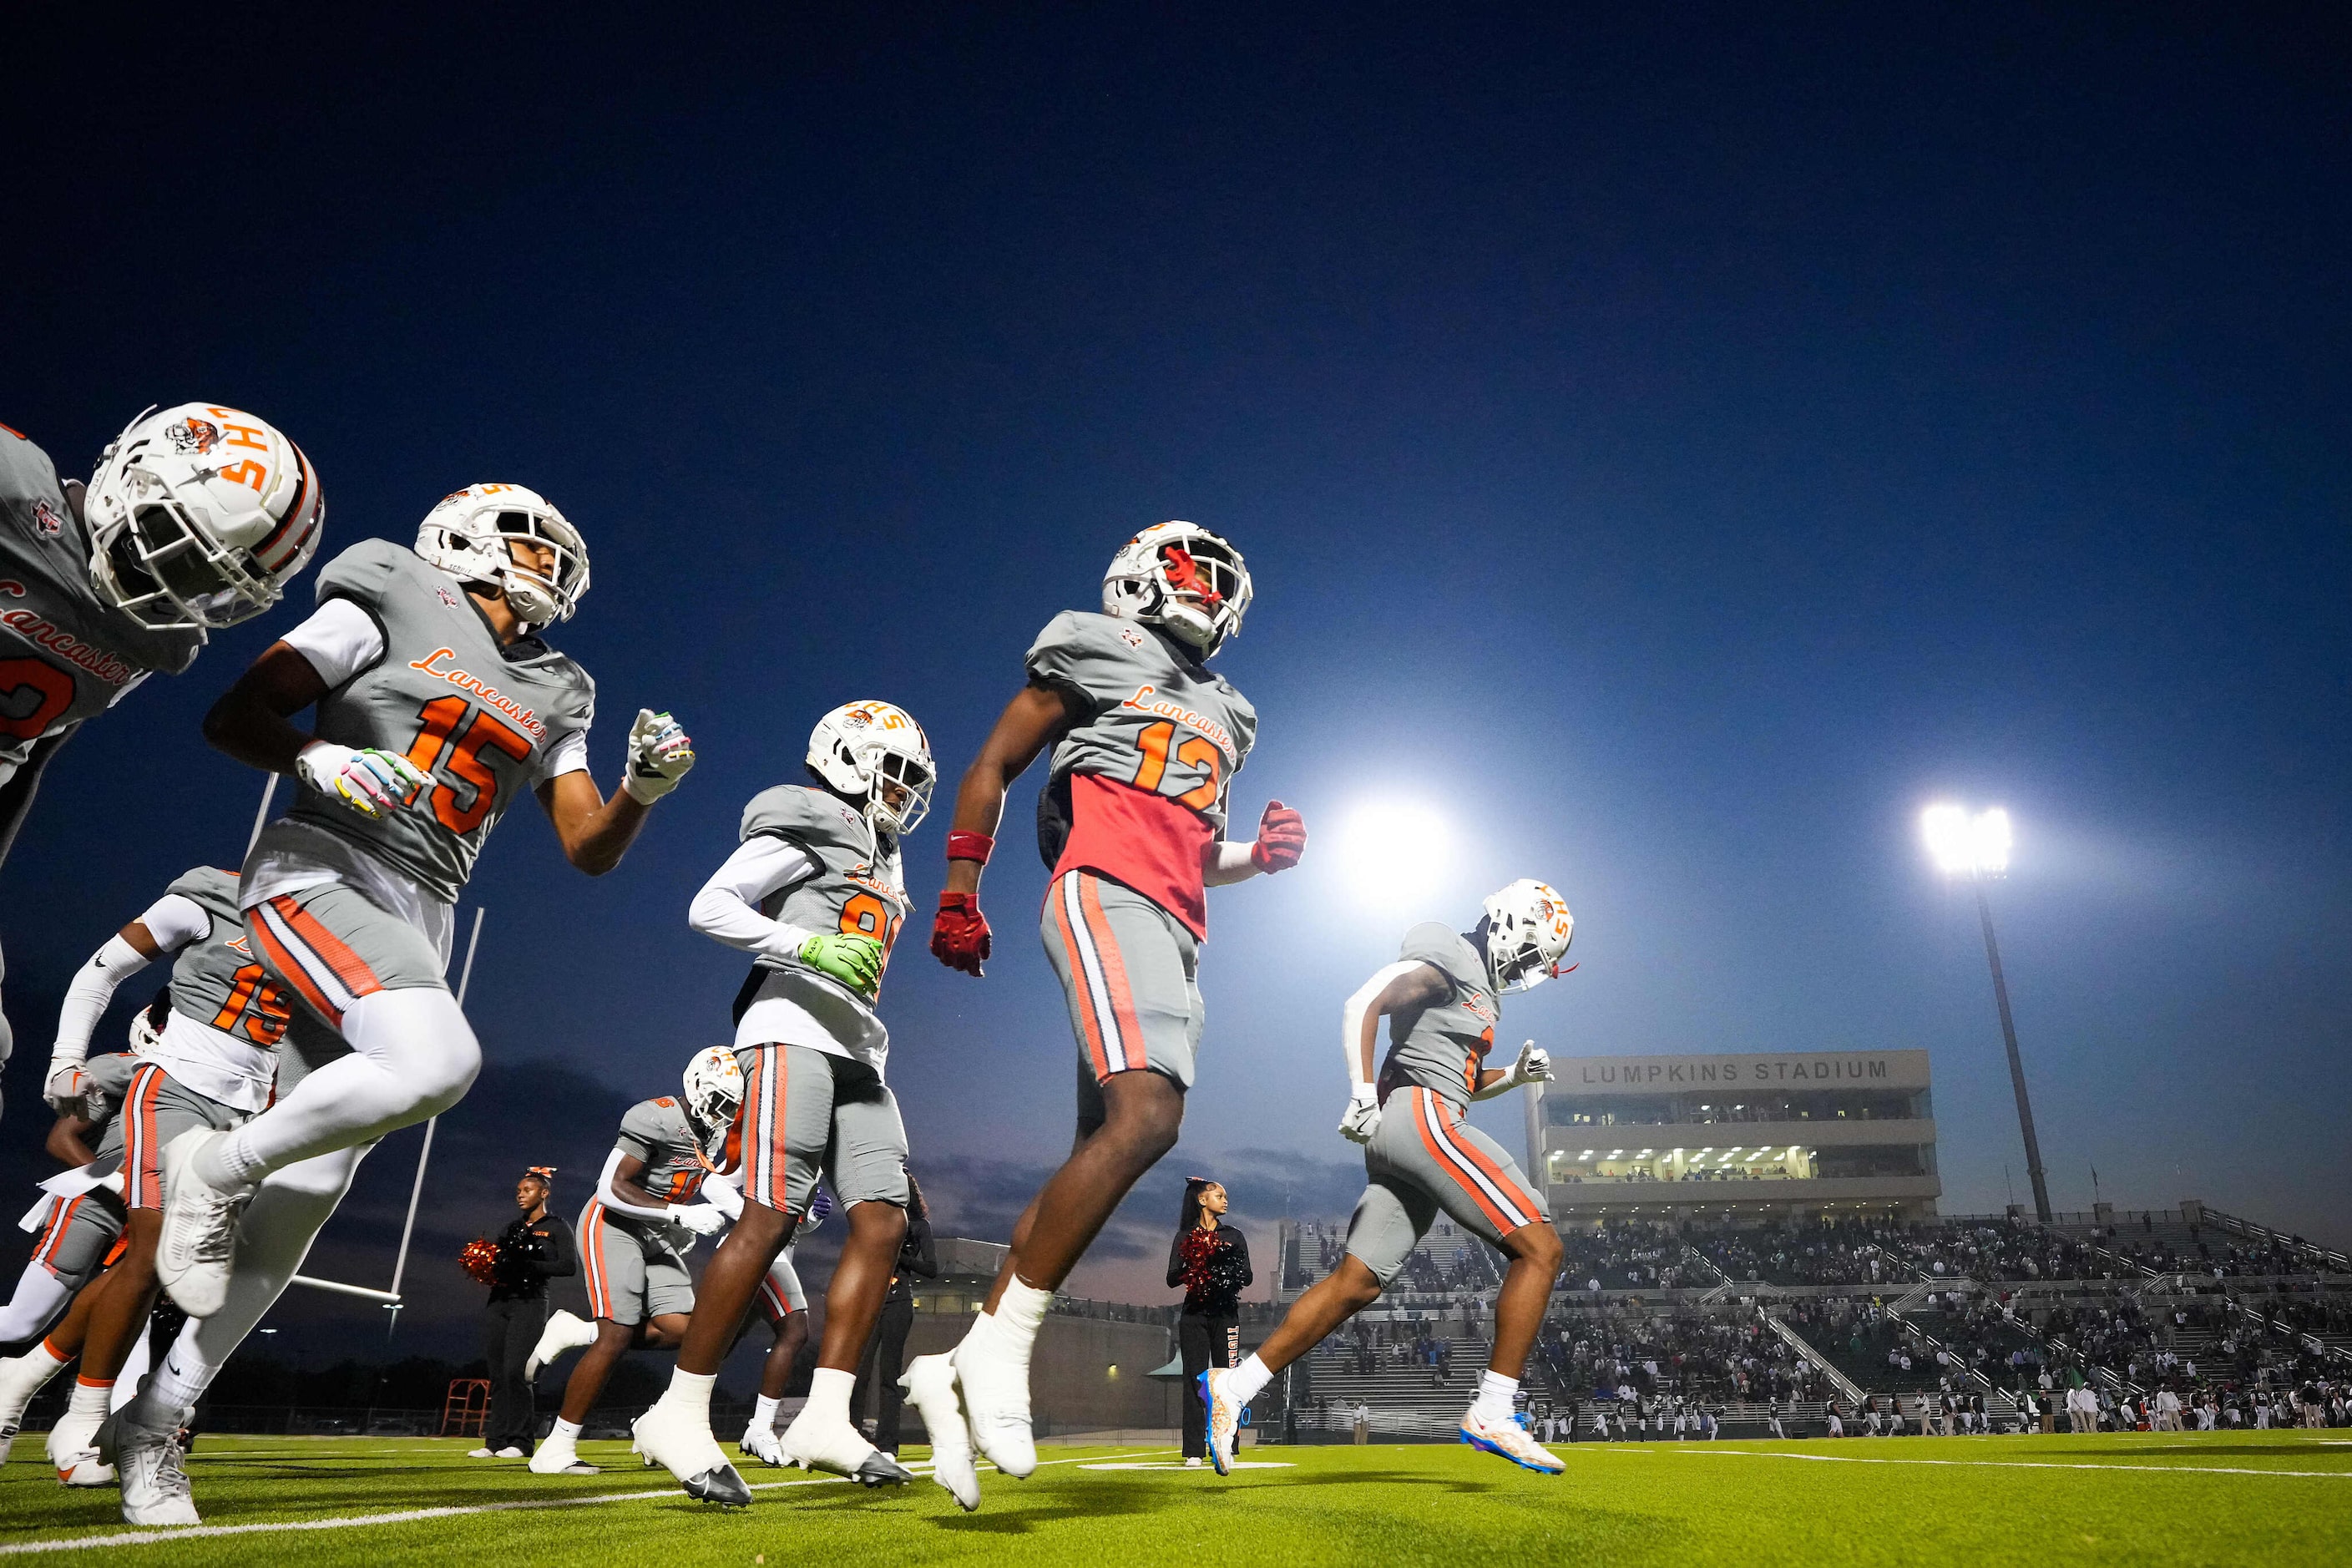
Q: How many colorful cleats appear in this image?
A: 2